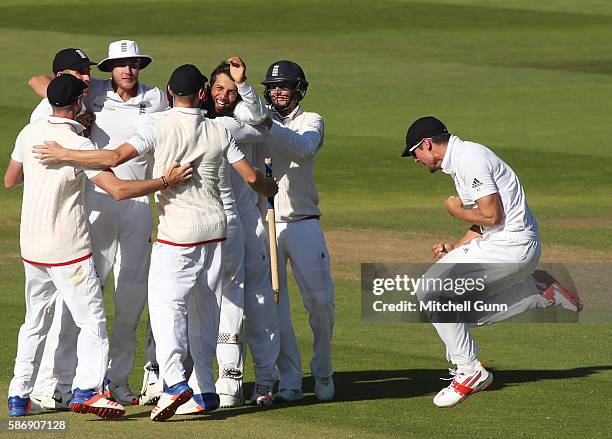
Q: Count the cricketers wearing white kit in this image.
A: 7